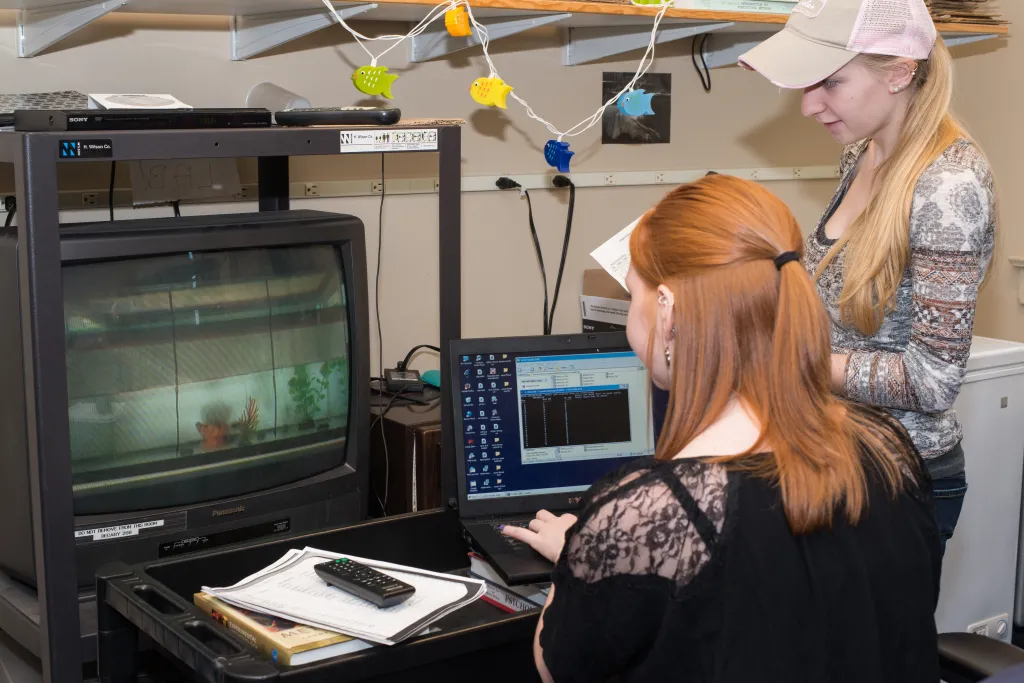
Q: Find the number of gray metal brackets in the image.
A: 6